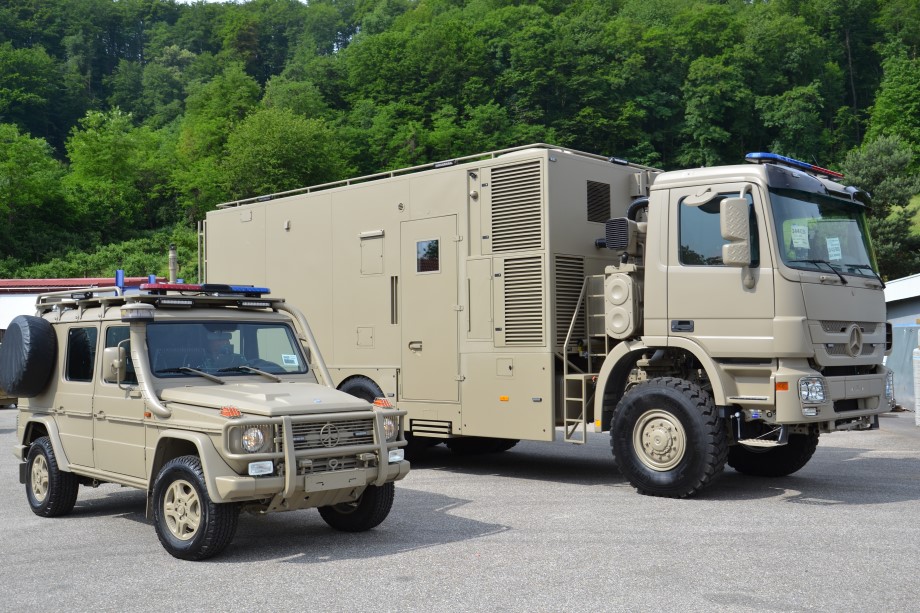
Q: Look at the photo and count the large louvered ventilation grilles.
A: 3